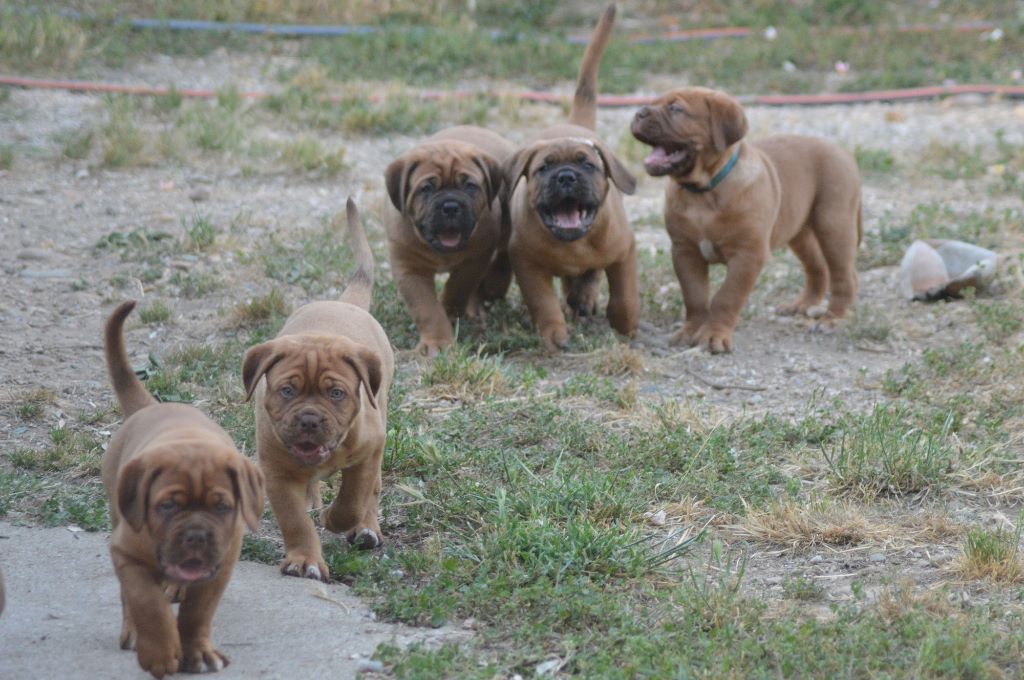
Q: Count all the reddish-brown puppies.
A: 5